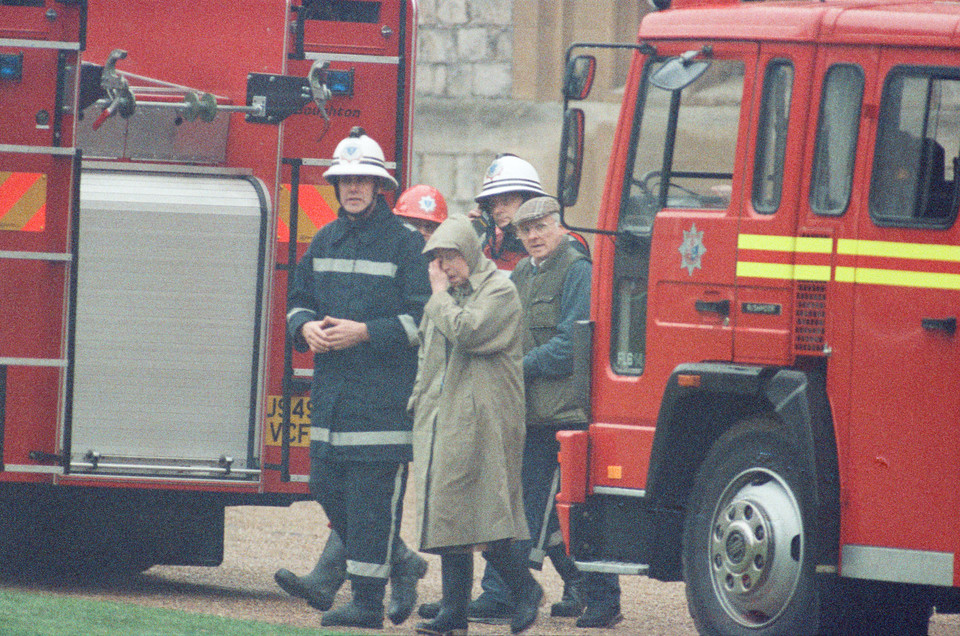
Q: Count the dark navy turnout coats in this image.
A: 1